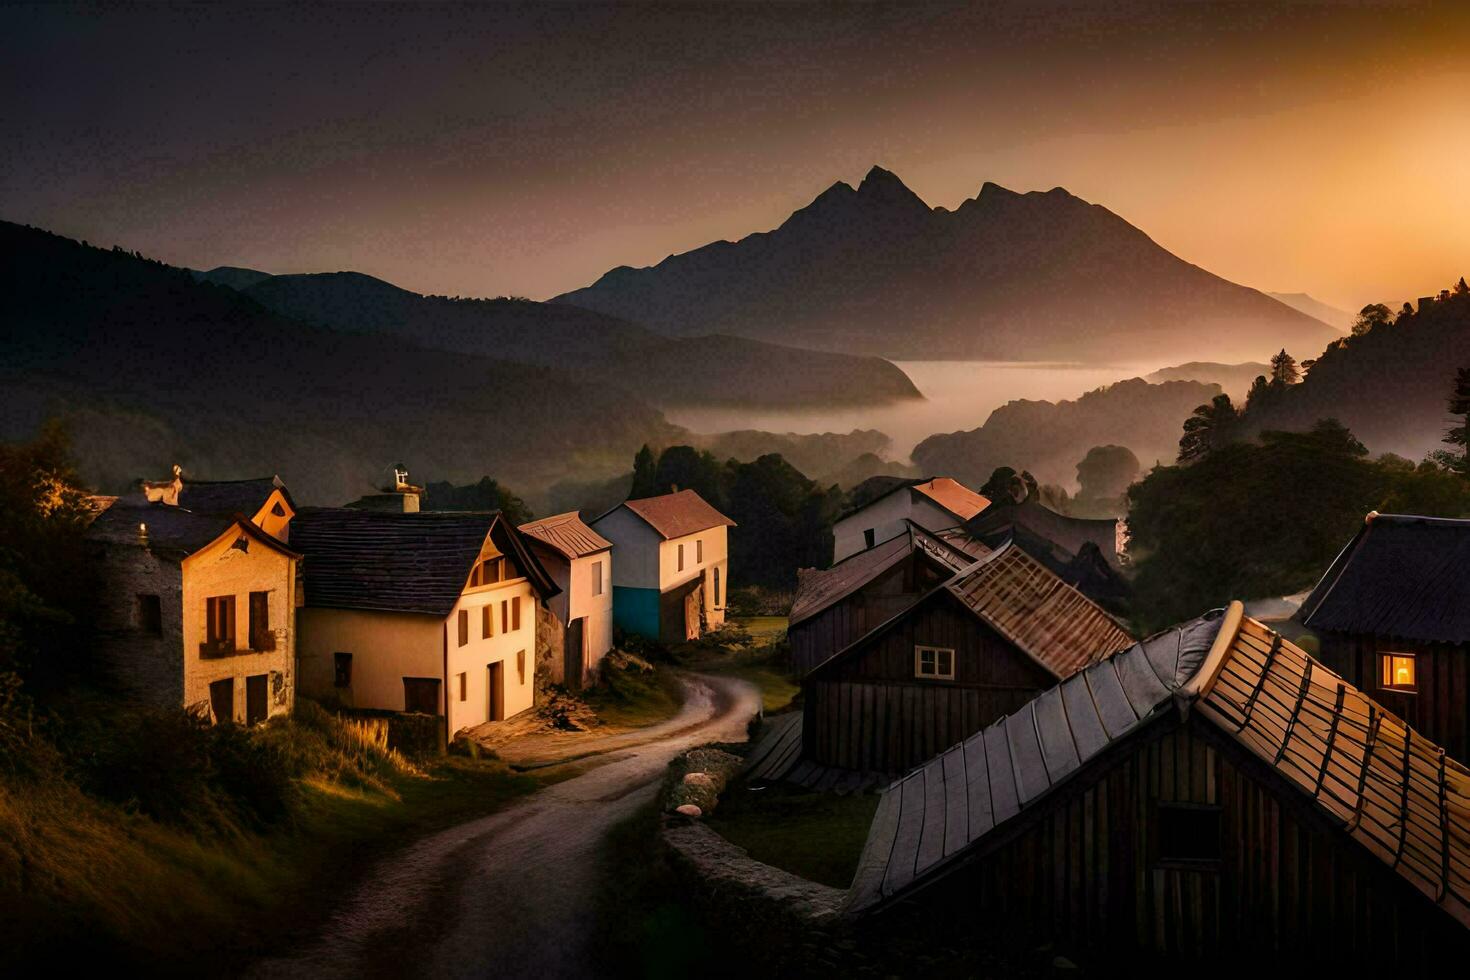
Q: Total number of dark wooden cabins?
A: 4